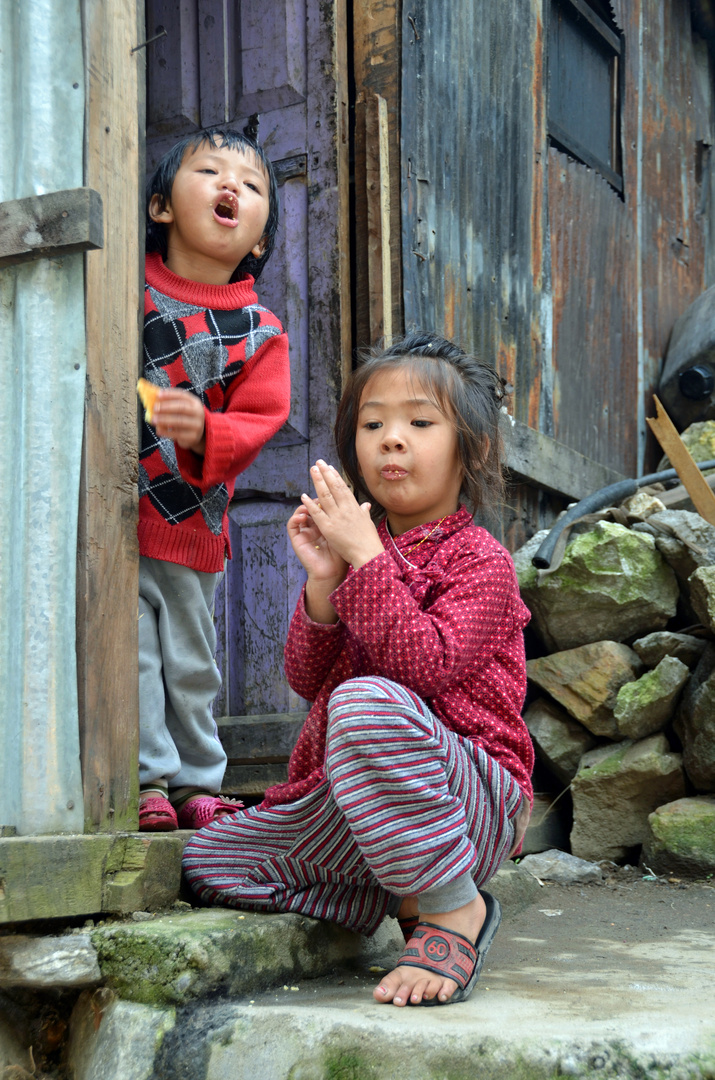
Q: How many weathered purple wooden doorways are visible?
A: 1